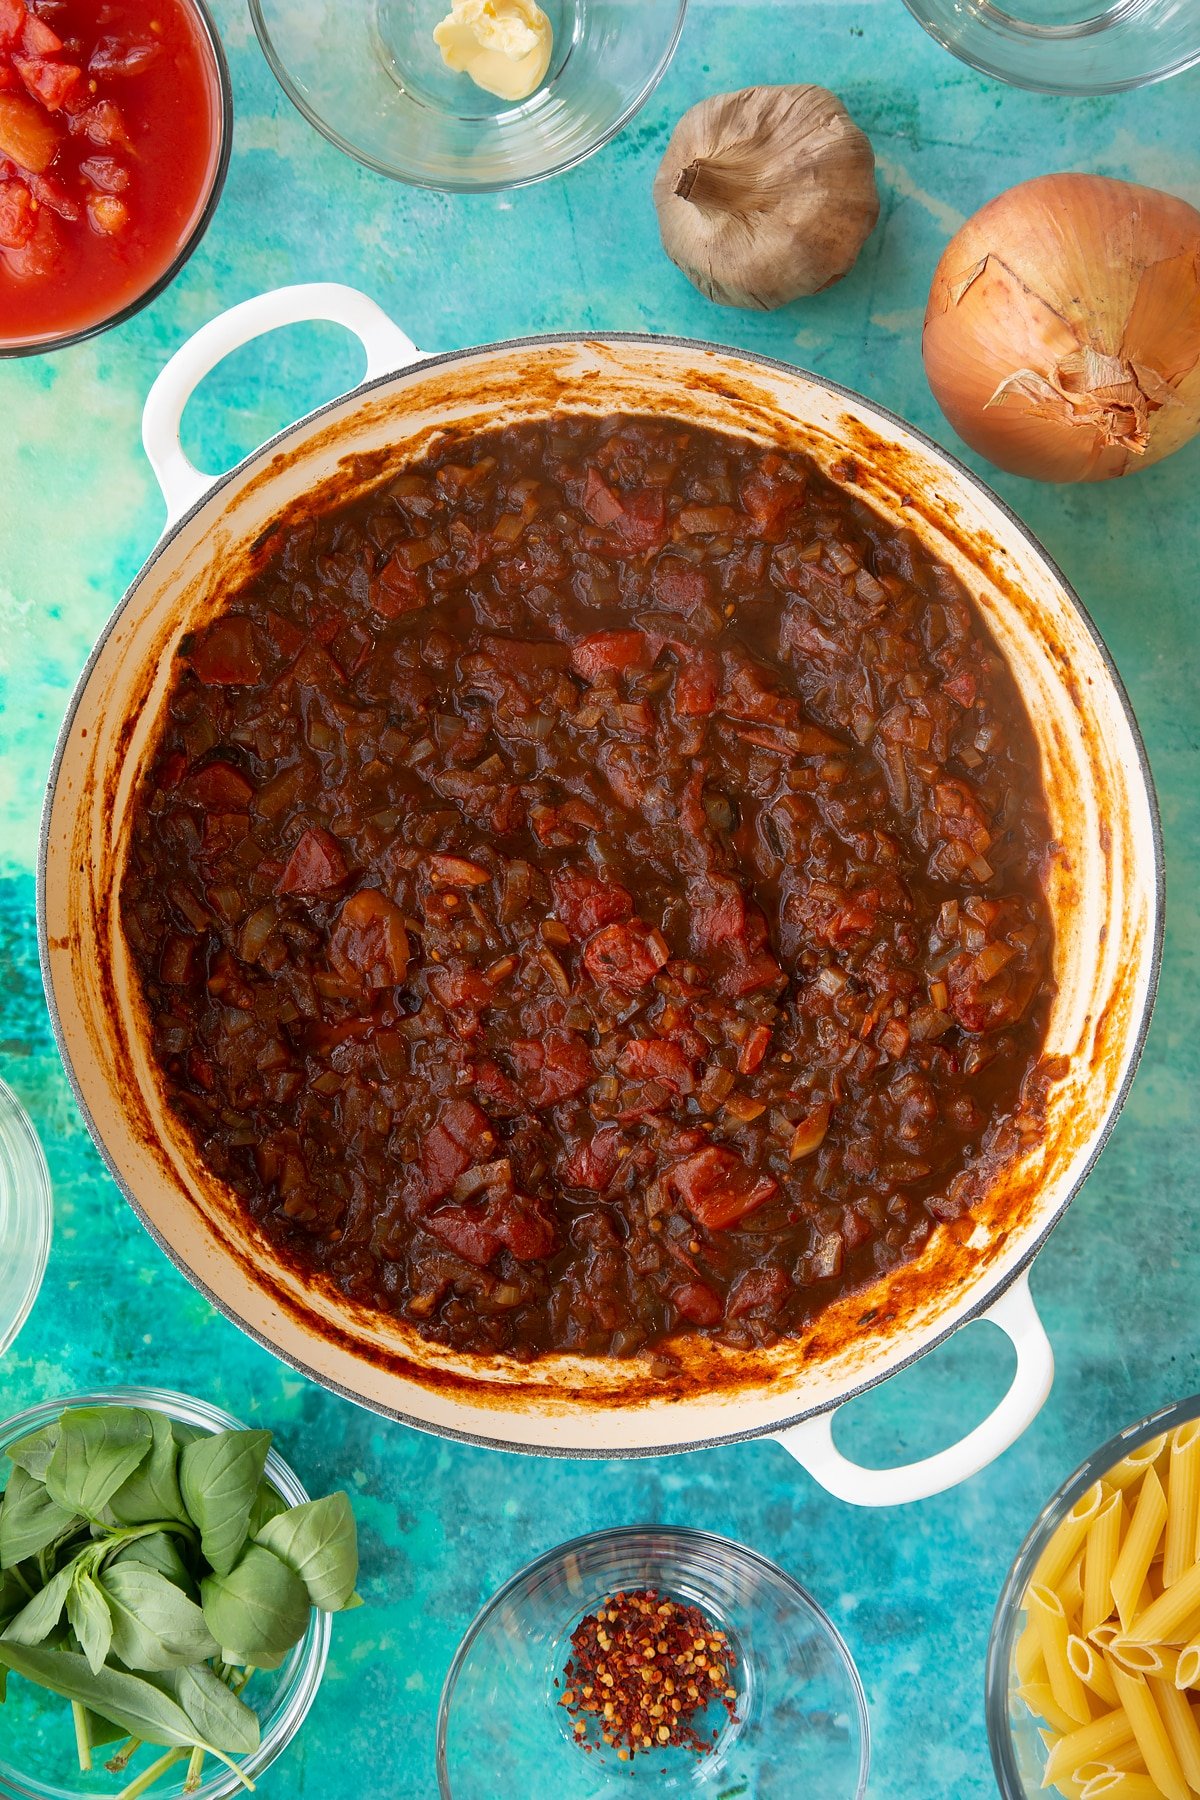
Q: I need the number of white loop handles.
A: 2